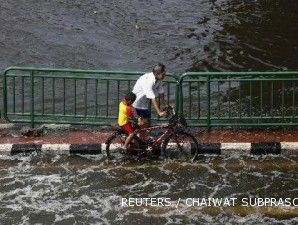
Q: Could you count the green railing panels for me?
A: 2